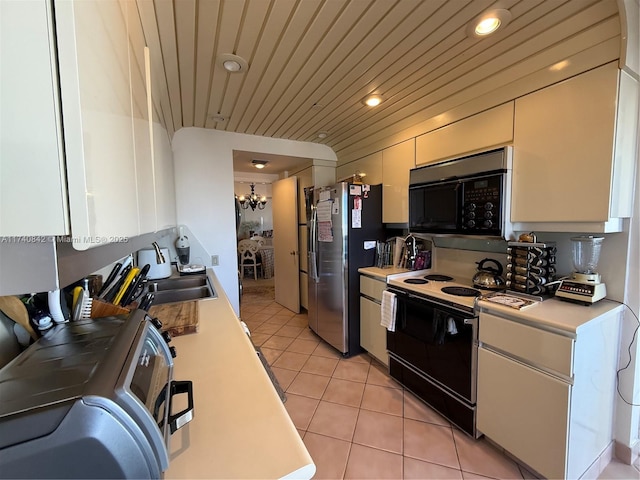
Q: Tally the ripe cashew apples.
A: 0